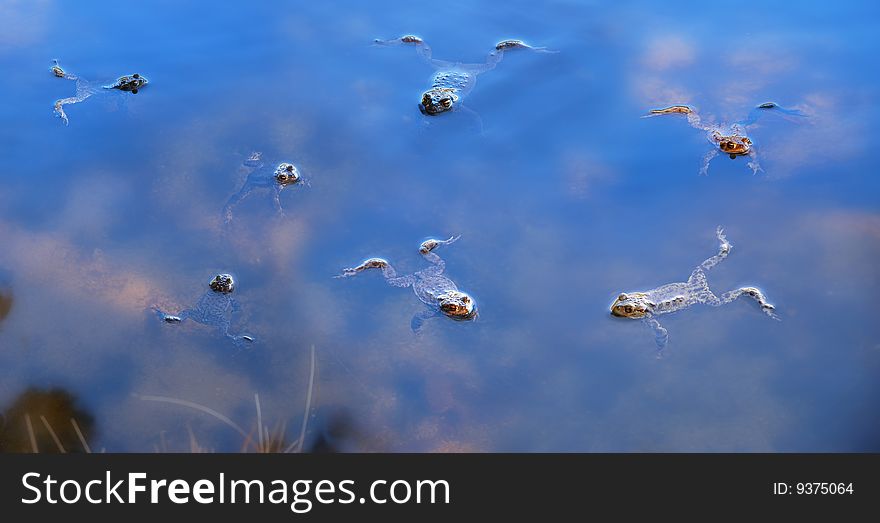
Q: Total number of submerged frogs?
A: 7